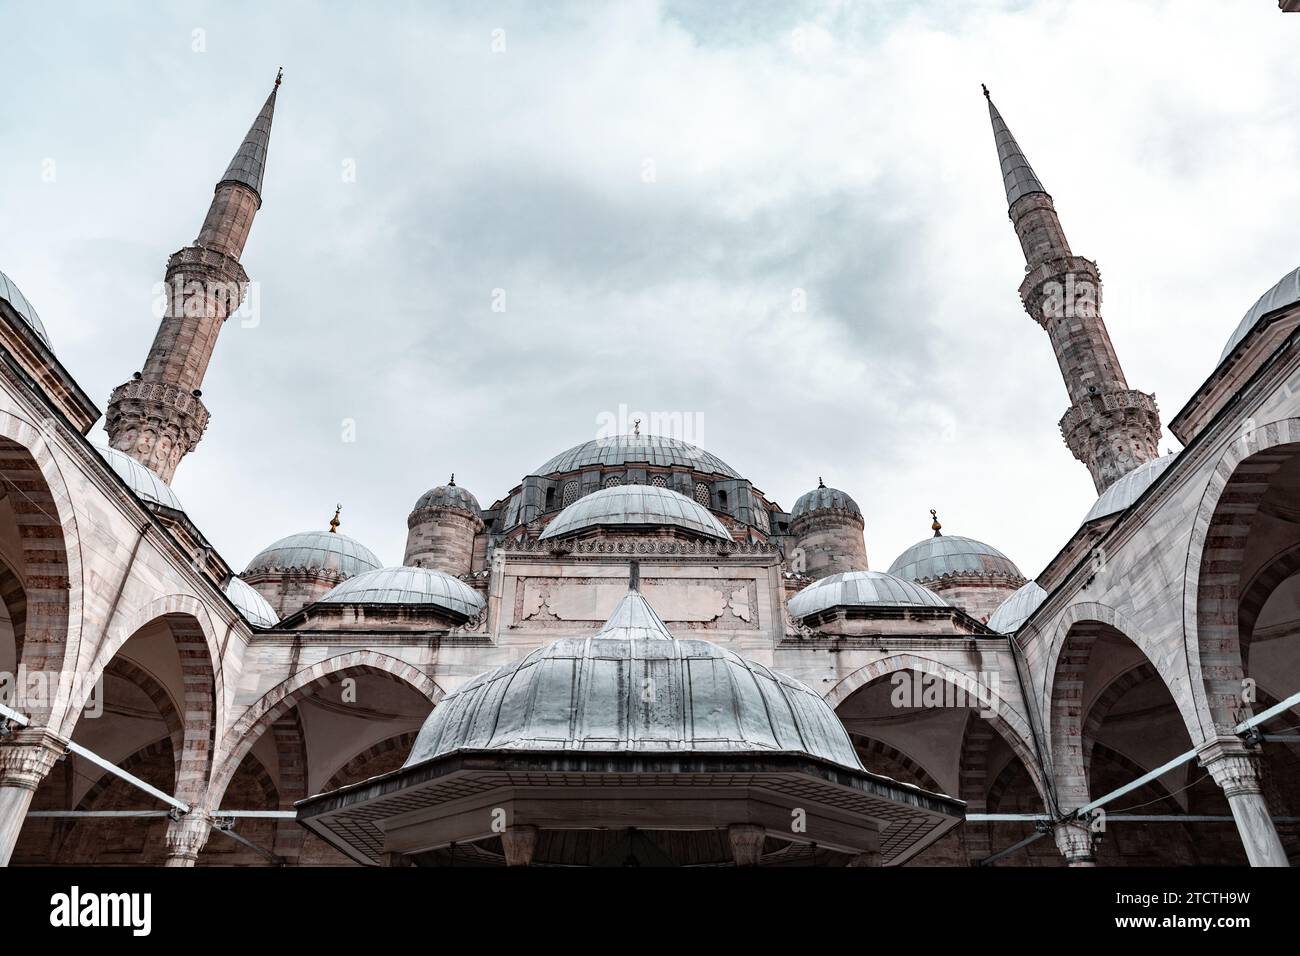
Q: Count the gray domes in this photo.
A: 15